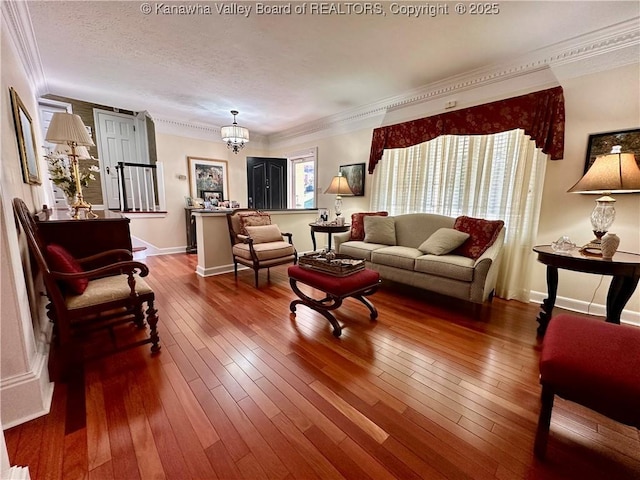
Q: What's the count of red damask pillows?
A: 2